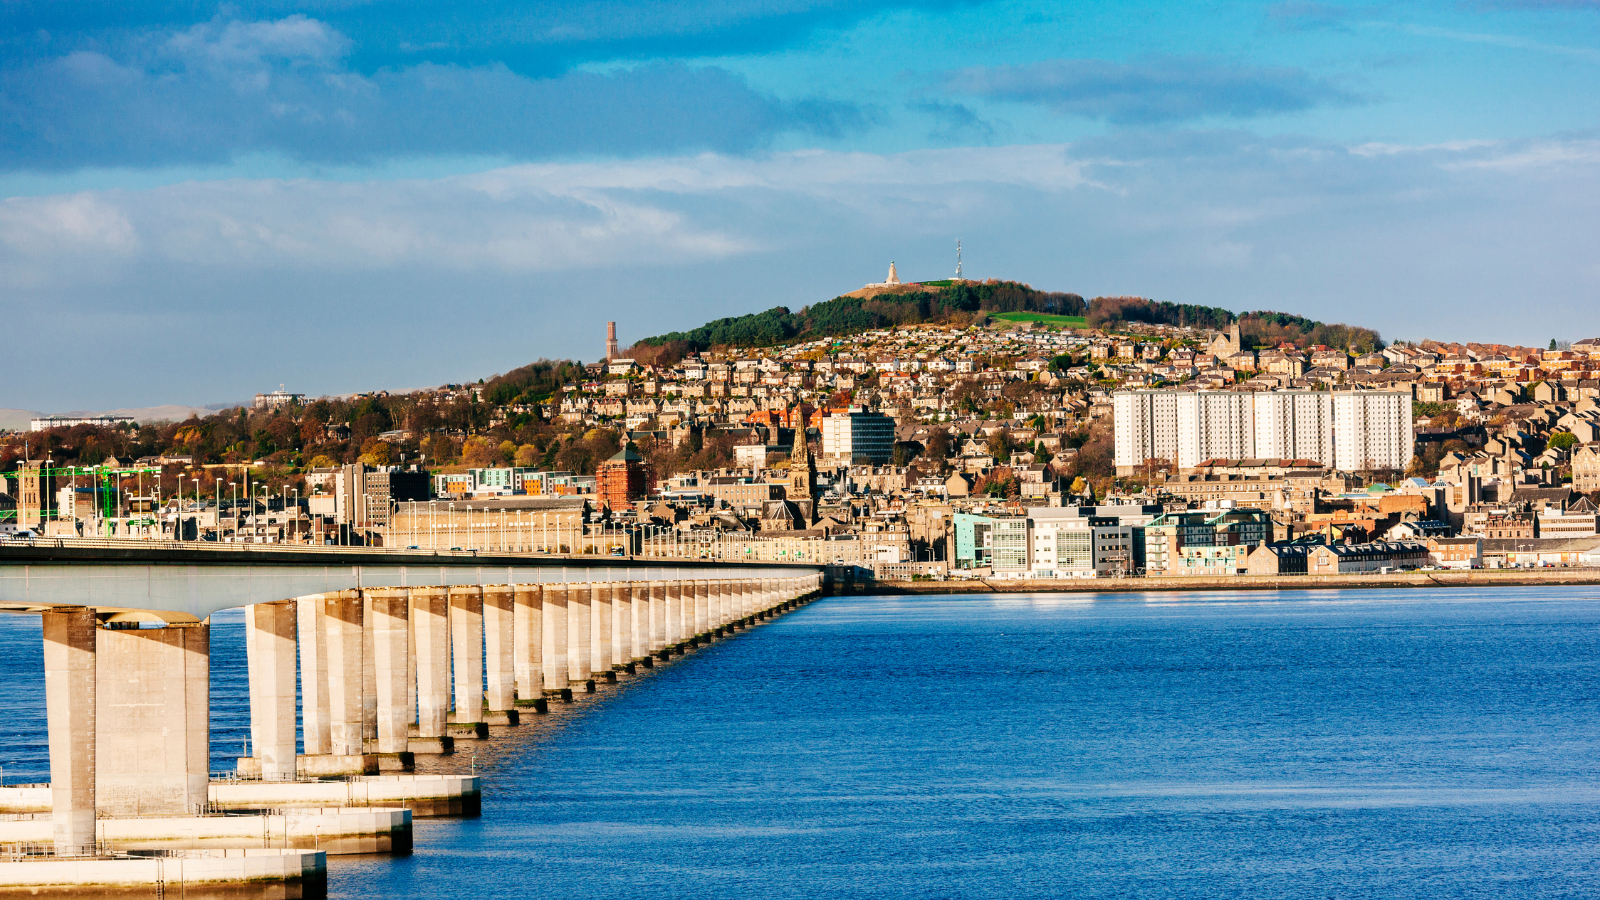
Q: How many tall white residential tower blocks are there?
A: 4